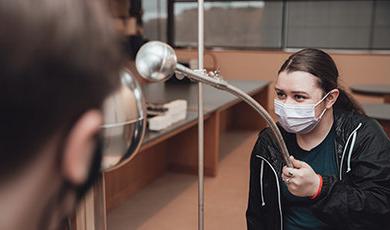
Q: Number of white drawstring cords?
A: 2